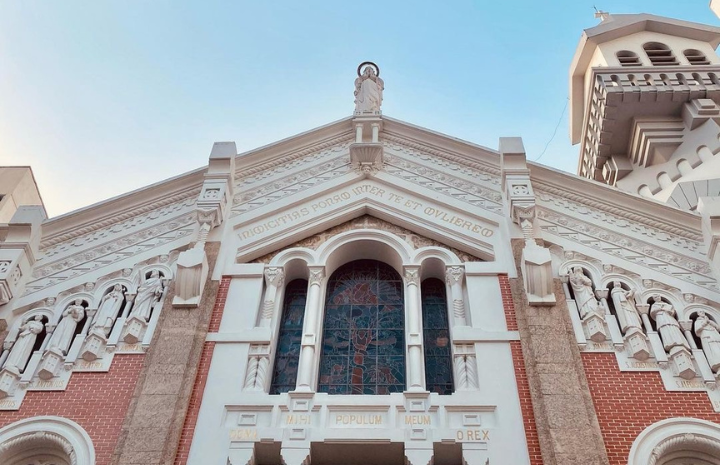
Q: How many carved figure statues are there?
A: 9